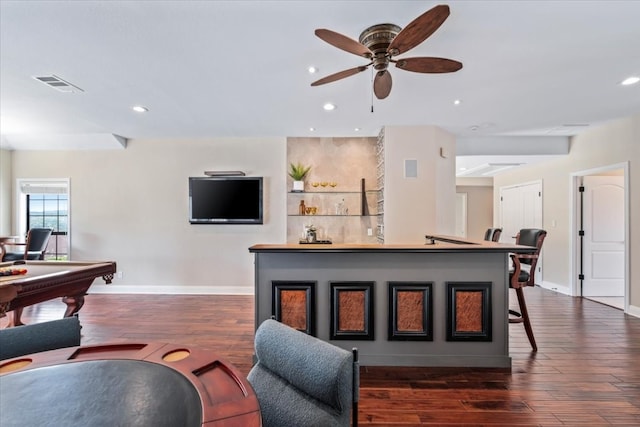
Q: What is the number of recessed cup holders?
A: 2